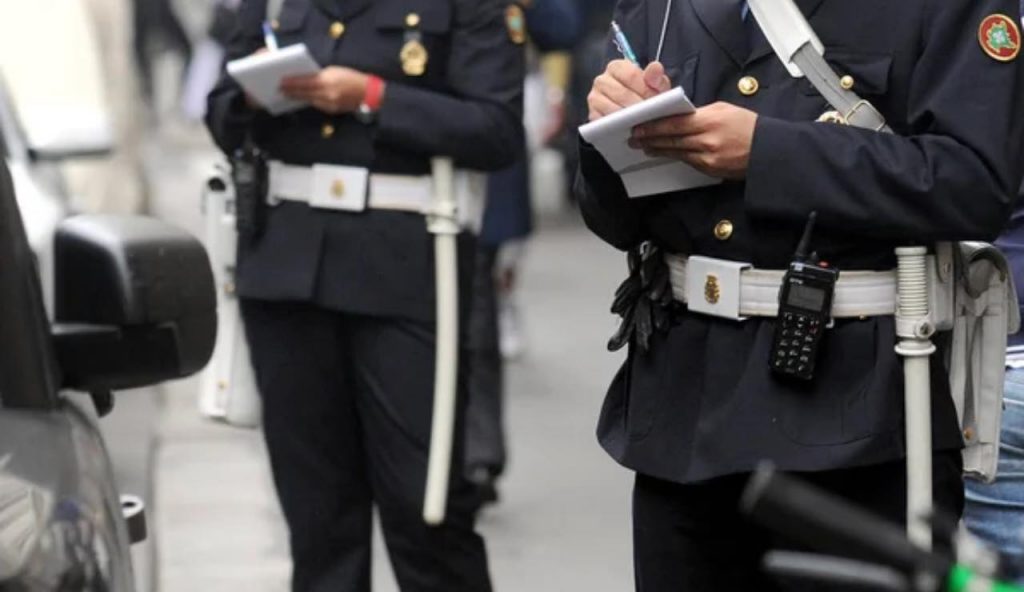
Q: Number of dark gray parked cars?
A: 1